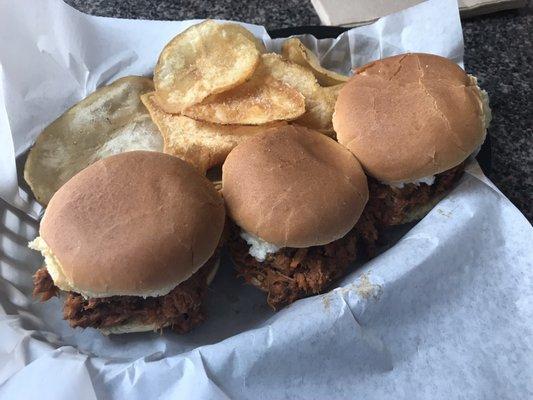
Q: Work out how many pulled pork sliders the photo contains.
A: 3